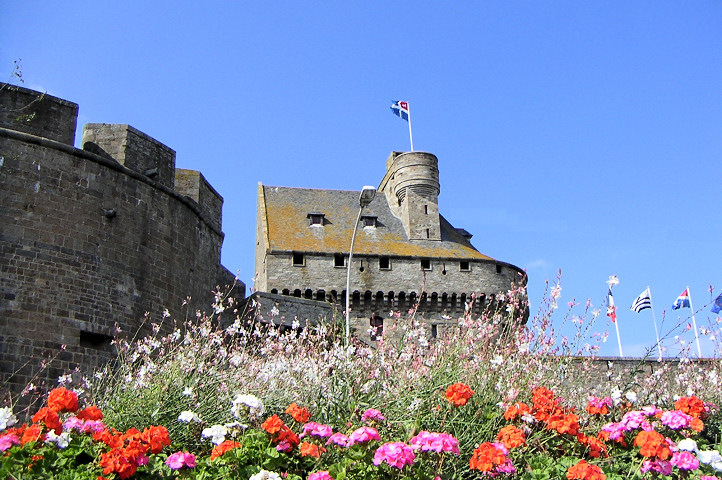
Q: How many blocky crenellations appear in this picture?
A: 3